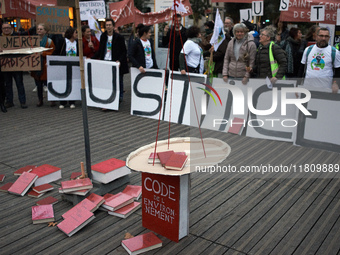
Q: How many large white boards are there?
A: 7